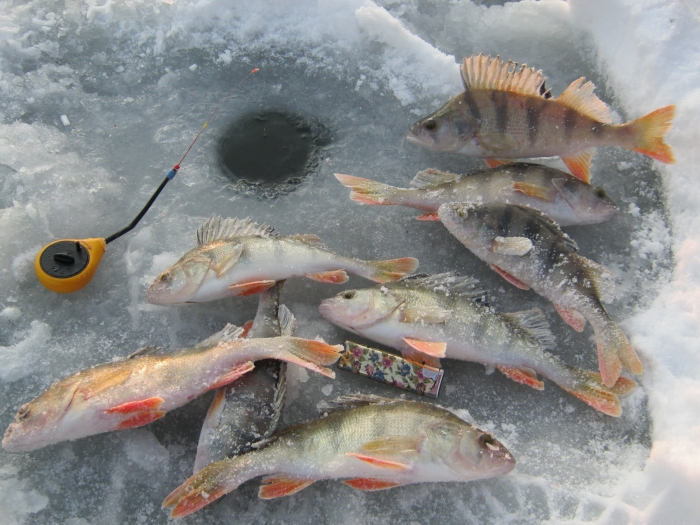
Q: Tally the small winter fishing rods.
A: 1